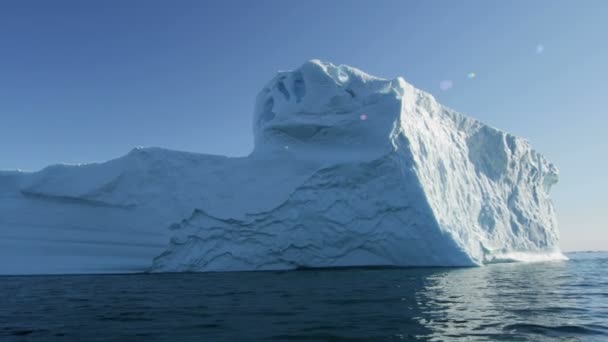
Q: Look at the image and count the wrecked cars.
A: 0